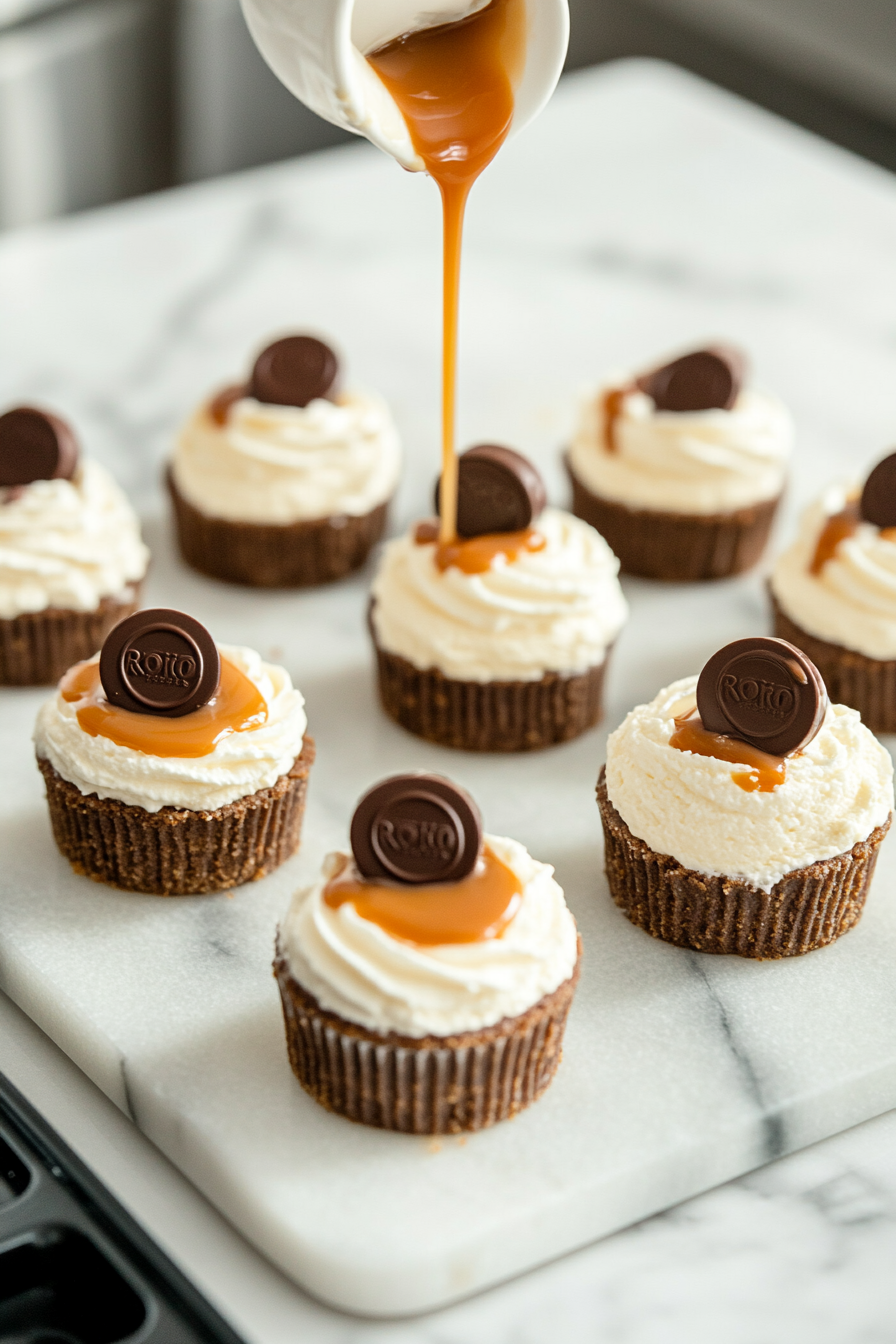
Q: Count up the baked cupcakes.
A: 8